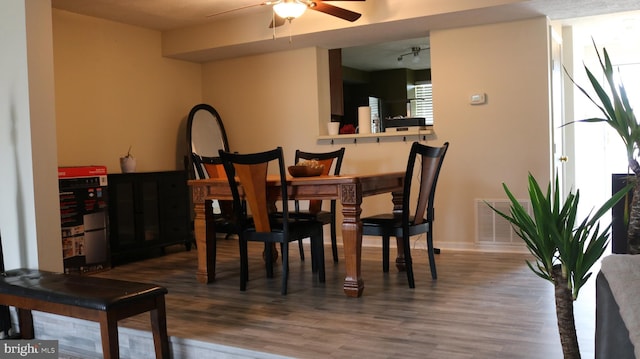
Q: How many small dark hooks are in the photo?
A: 5